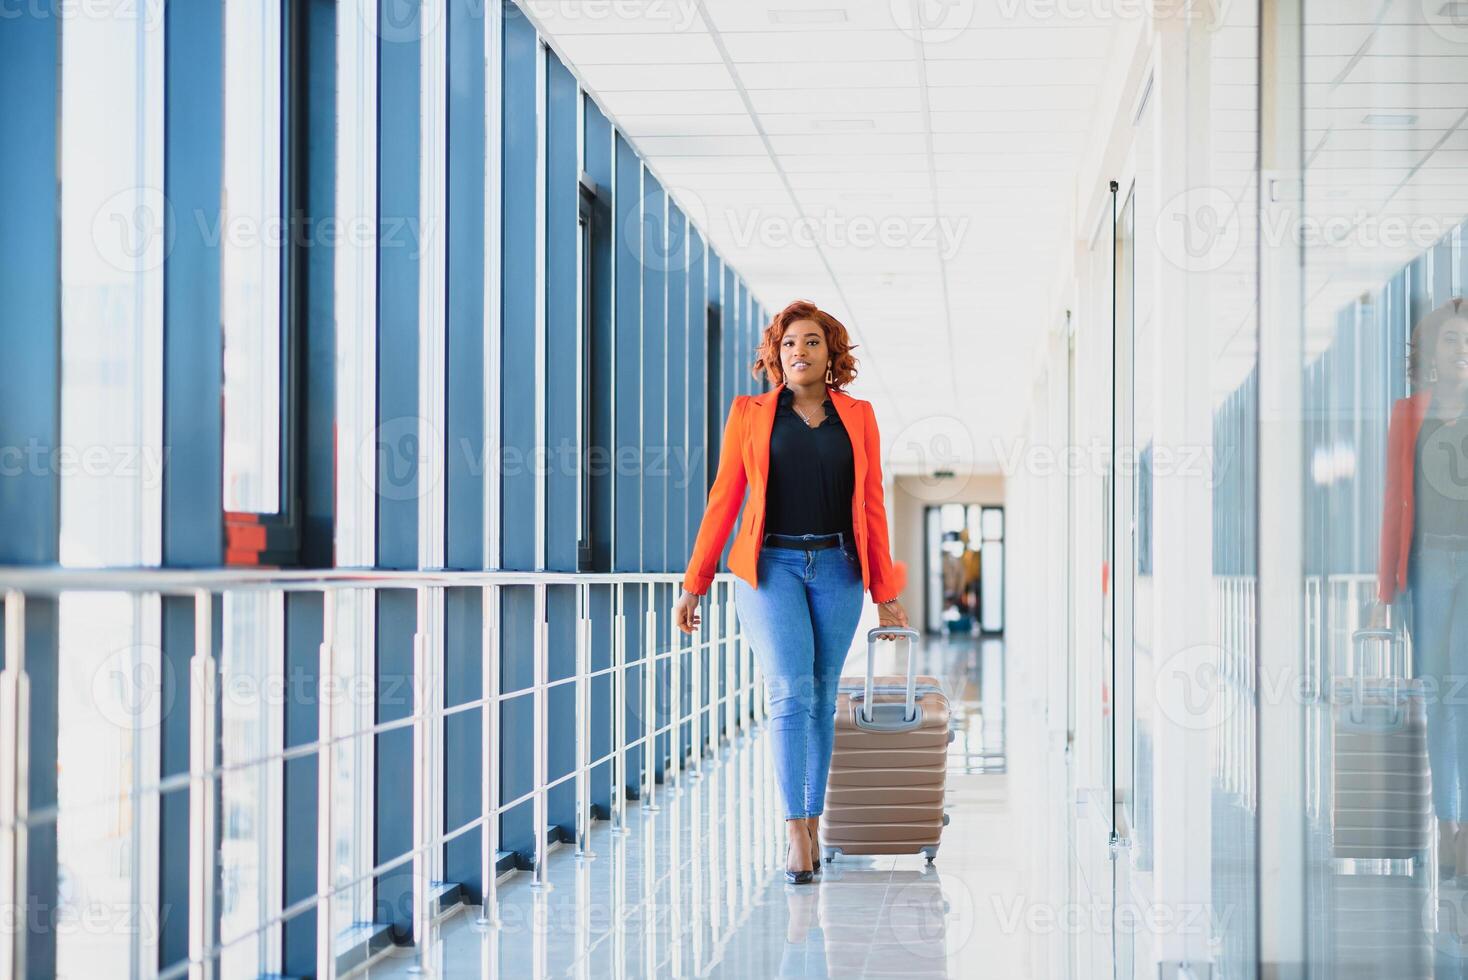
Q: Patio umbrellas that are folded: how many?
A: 0